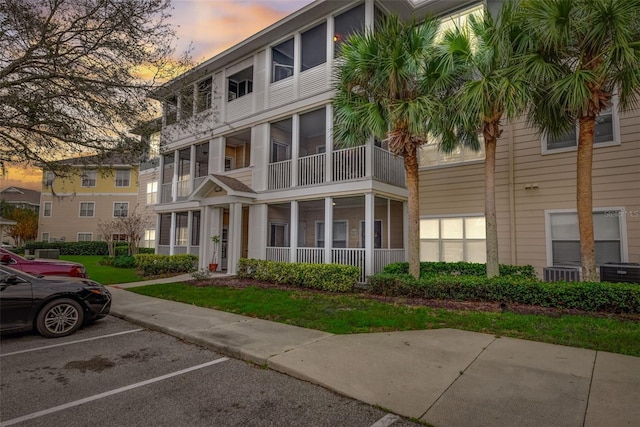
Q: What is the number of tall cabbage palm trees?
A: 3